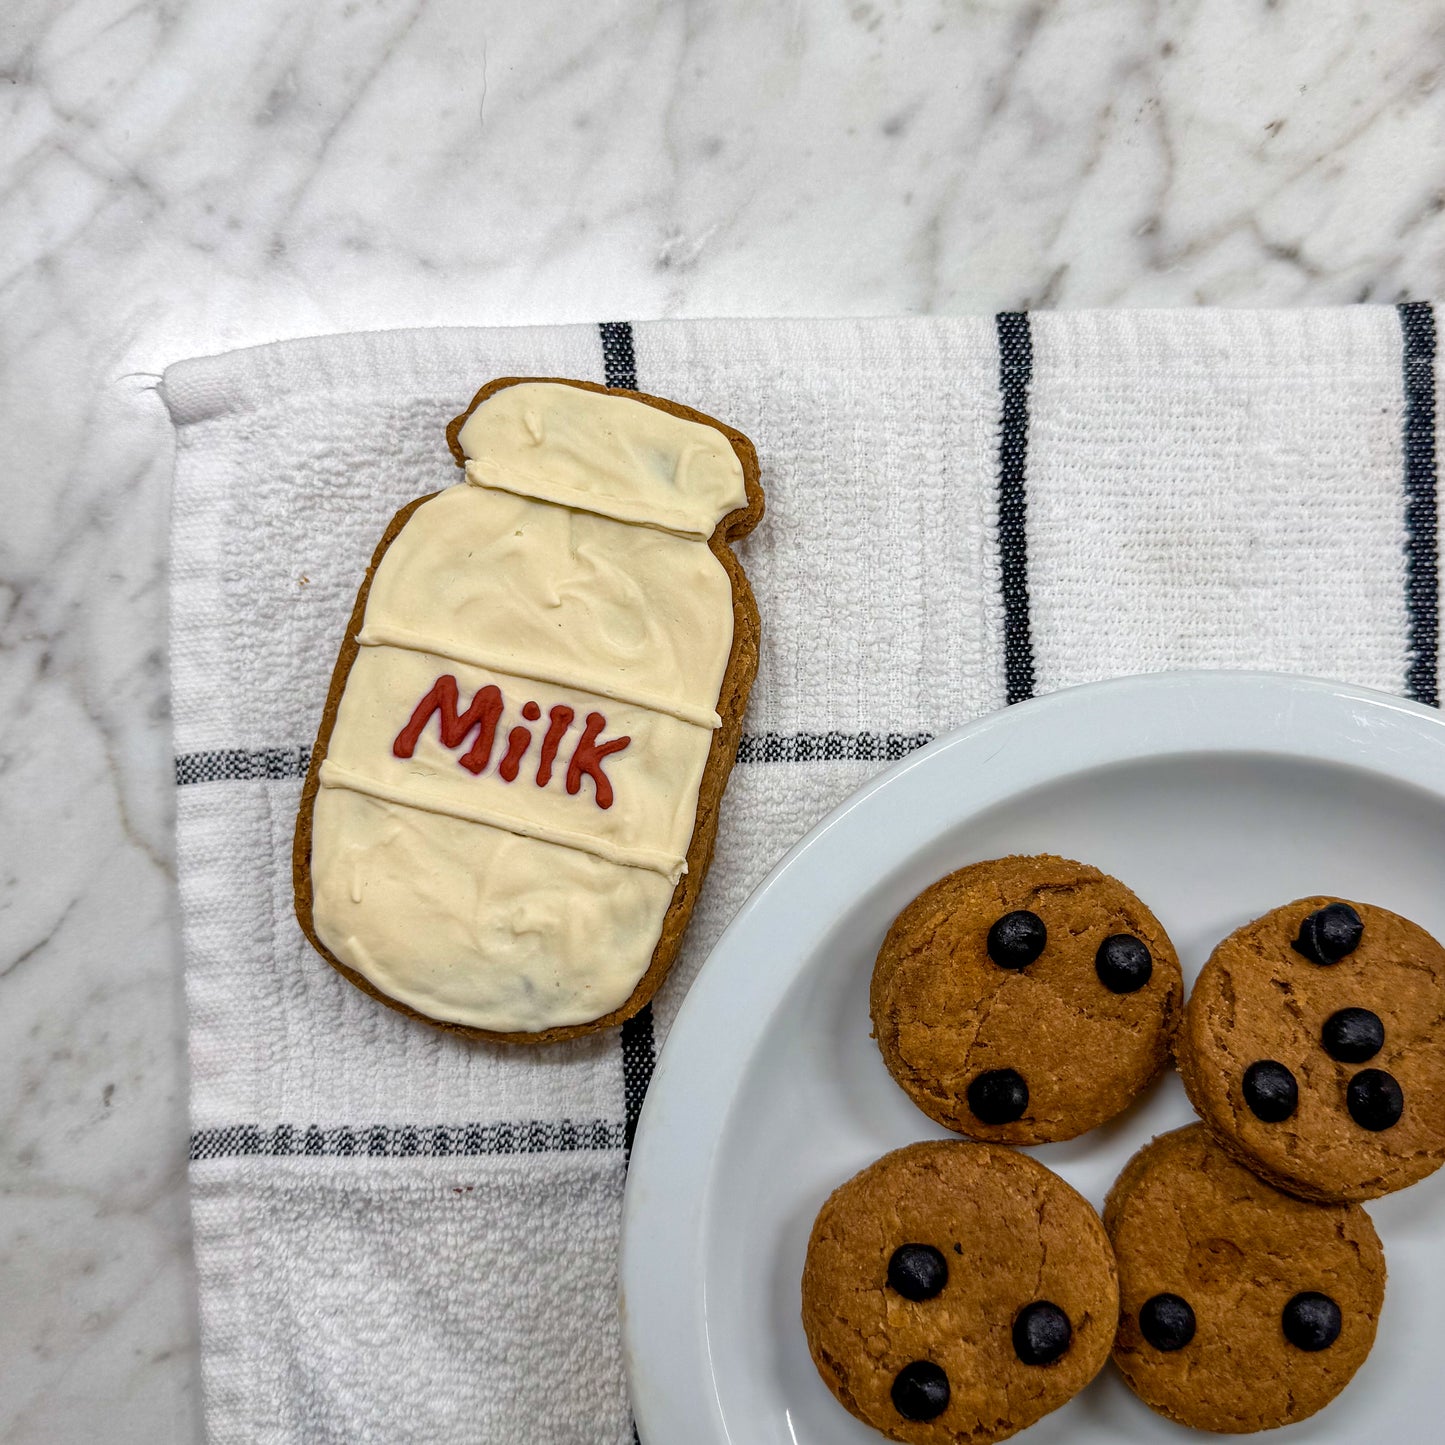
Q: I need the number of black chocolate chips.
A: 12